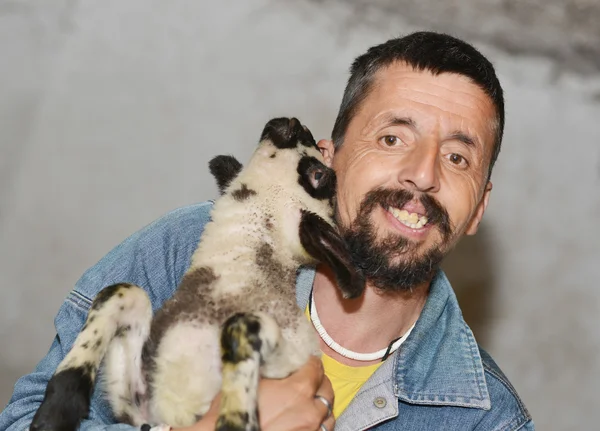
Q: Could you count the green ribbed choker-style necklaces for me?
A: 0